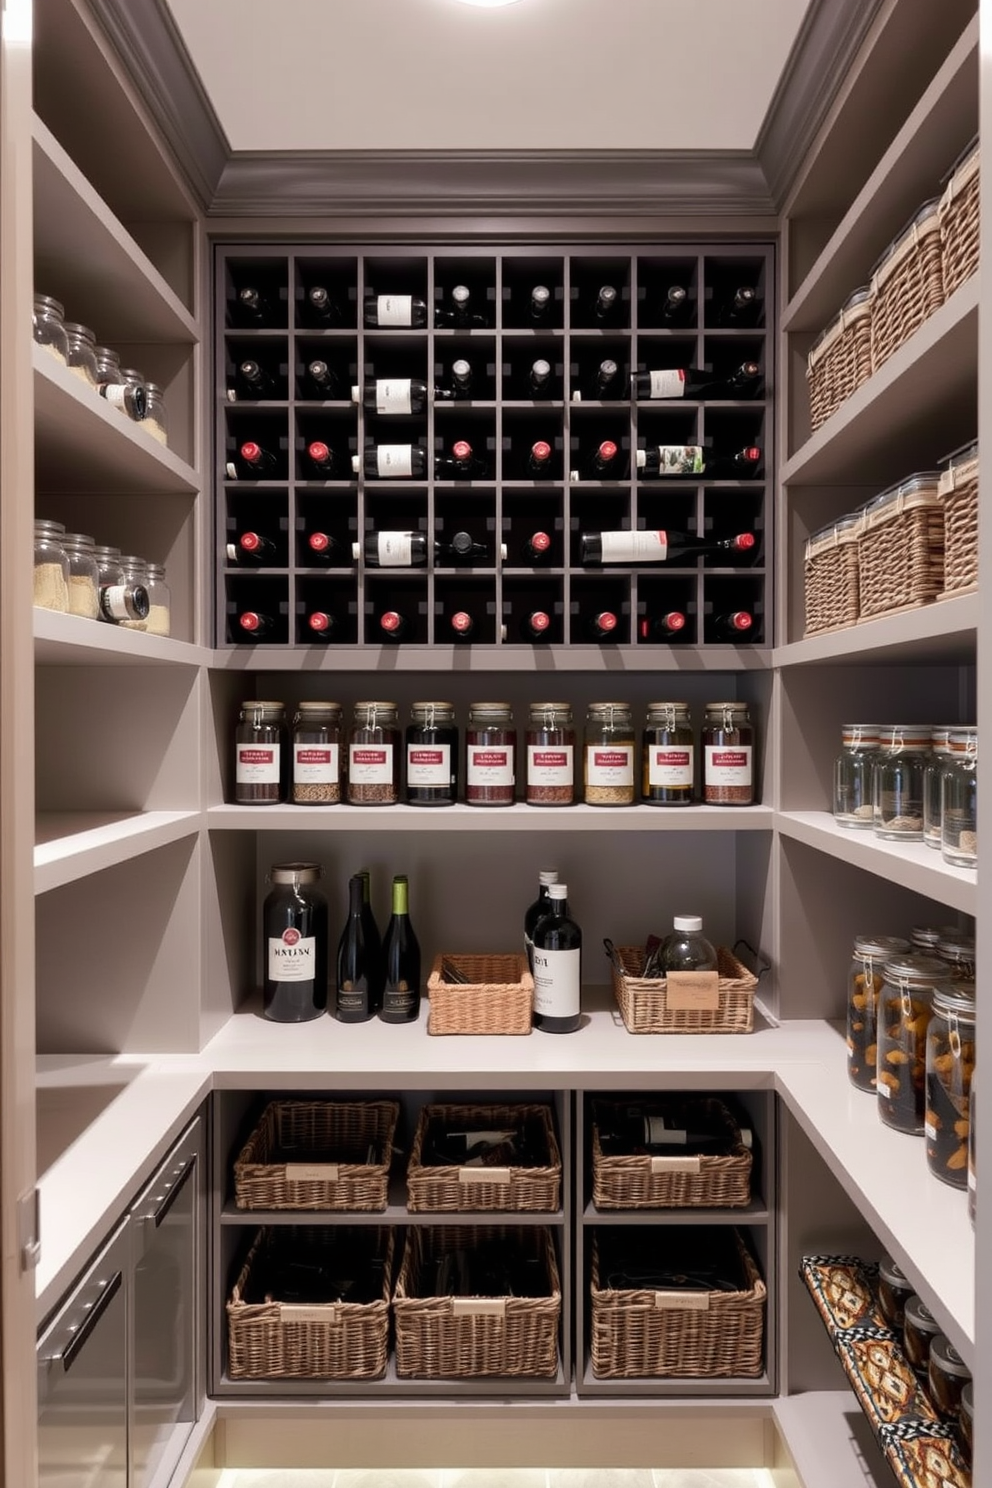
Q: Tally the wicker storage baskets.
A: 14